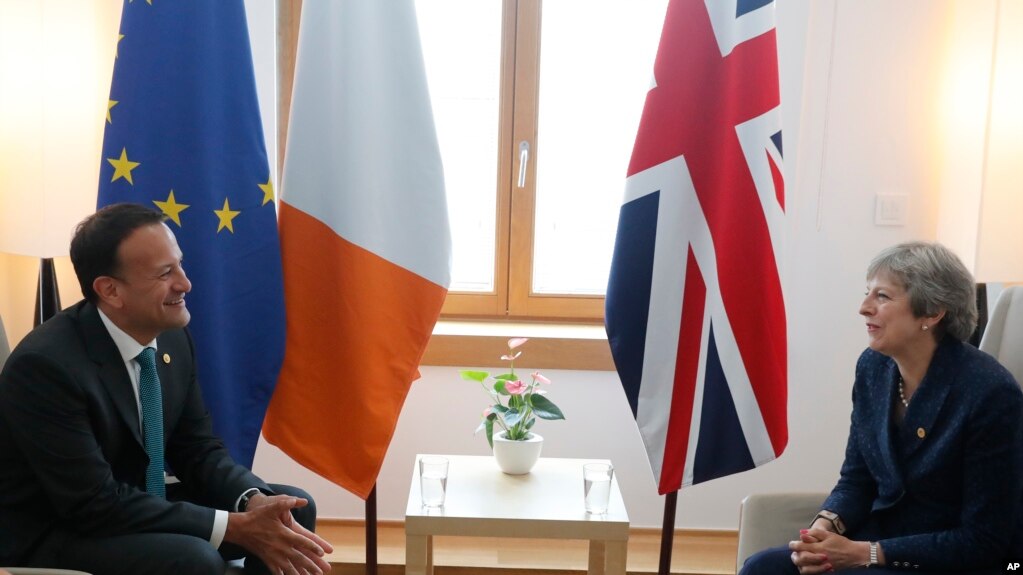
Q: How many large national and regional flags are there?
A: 3